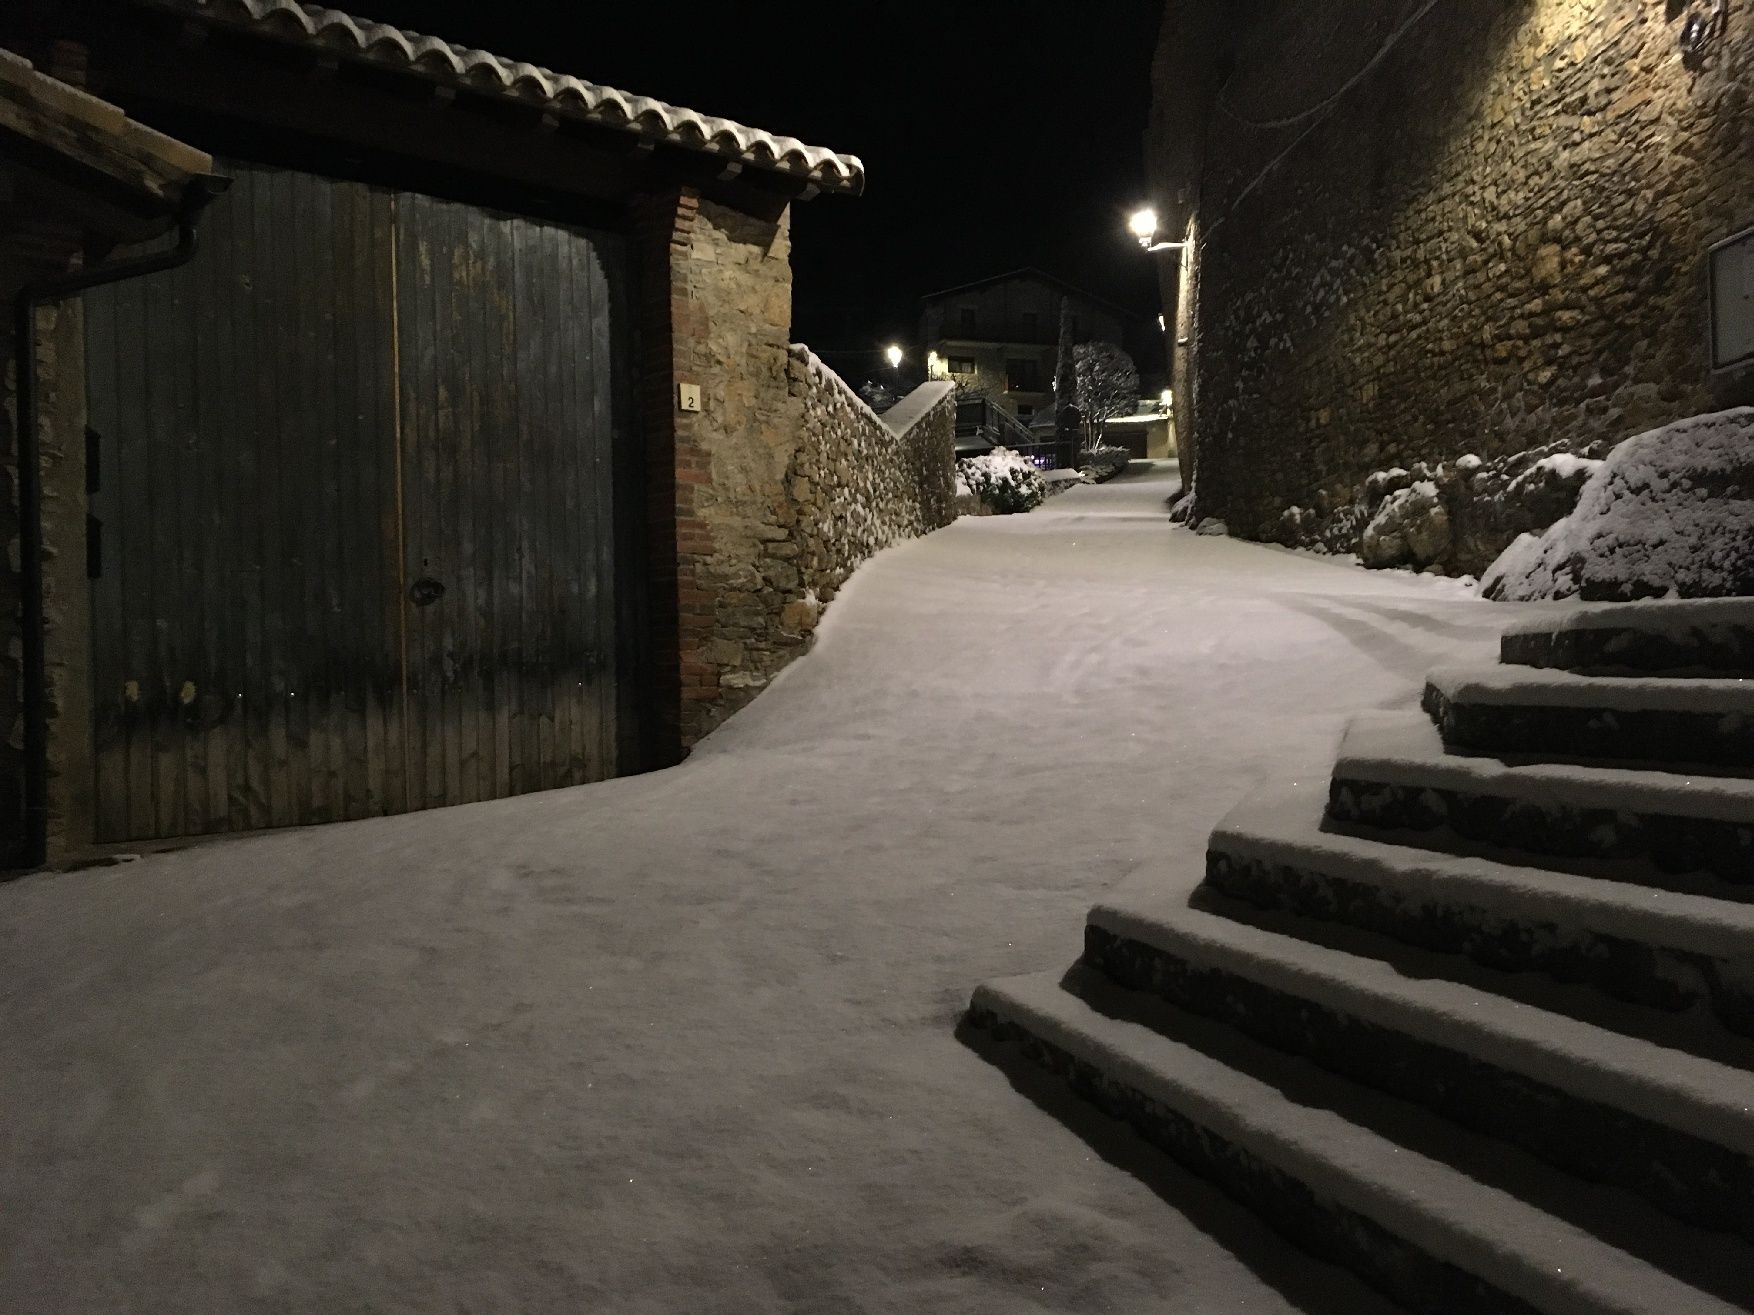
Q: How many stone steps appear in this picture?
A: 6